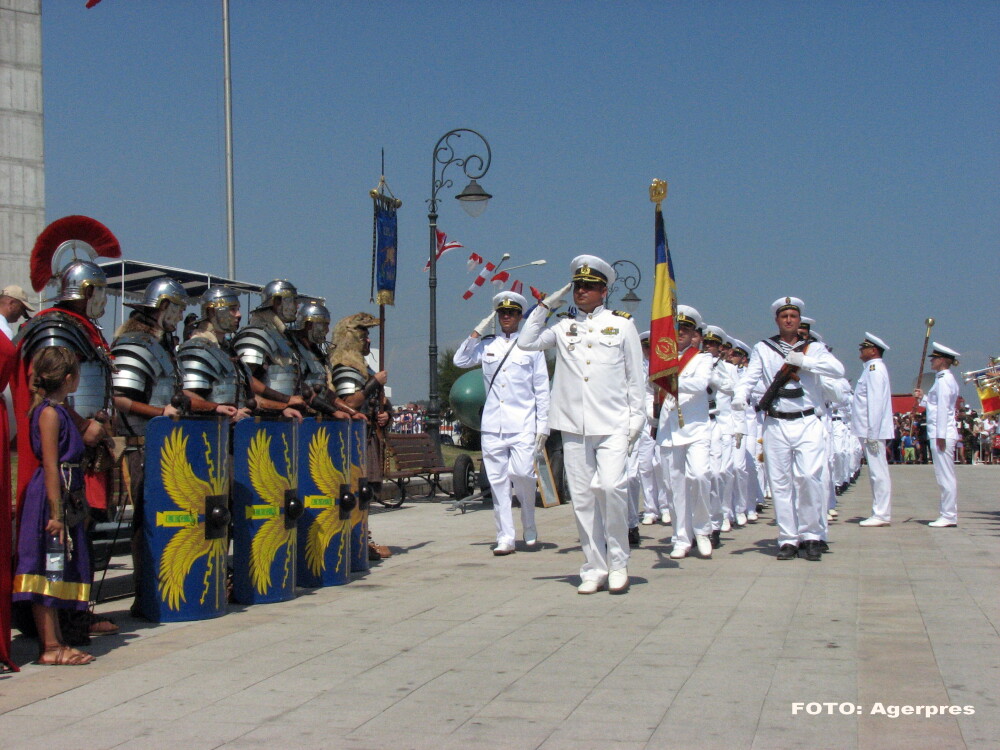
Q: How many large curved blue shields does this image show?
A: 4